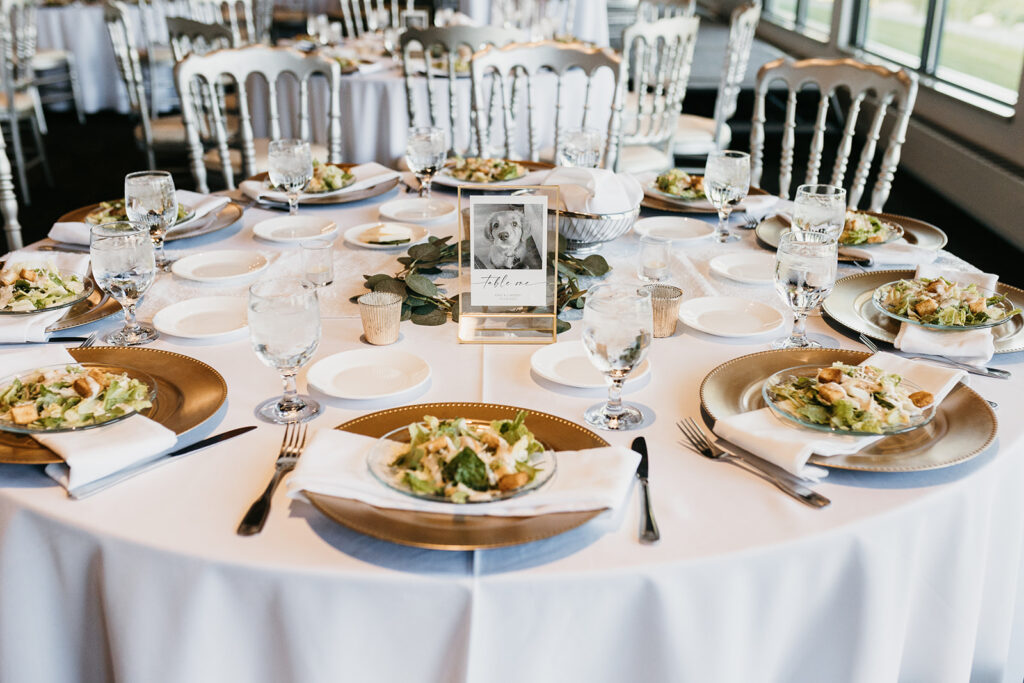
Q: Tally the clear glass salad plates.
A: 10